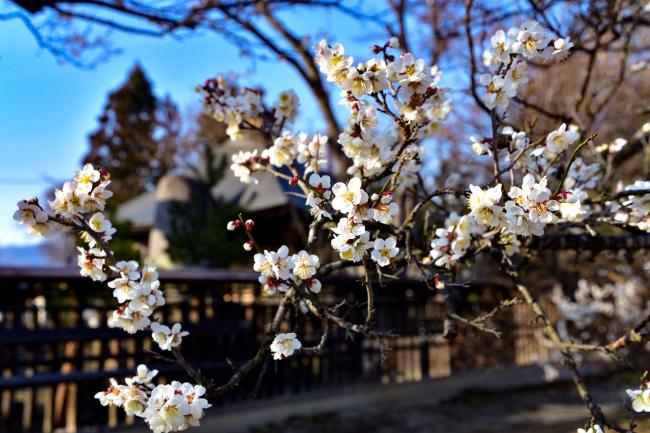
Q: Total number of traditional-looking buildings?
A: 1